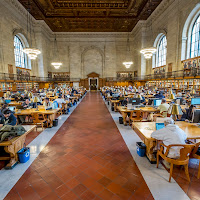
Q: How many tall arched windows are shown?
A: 3